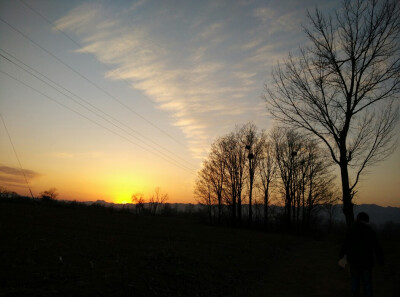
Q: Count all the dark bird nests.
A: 3